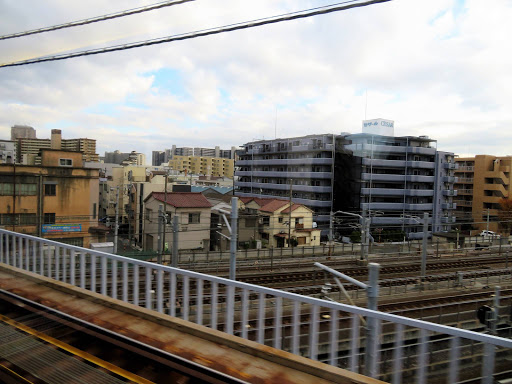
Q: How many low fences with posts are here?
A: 1